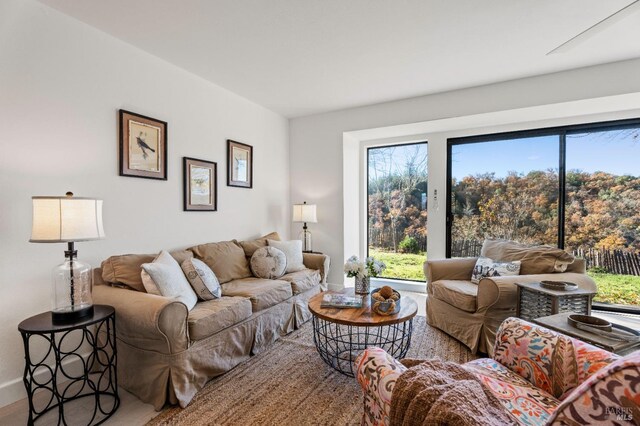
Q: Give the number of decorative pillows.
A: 5